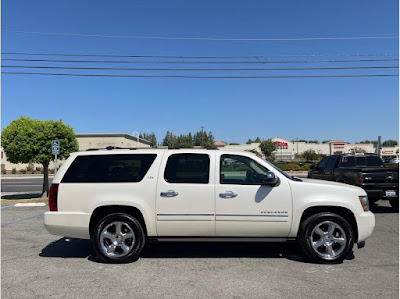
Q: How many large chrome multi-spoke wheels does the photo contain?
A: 2